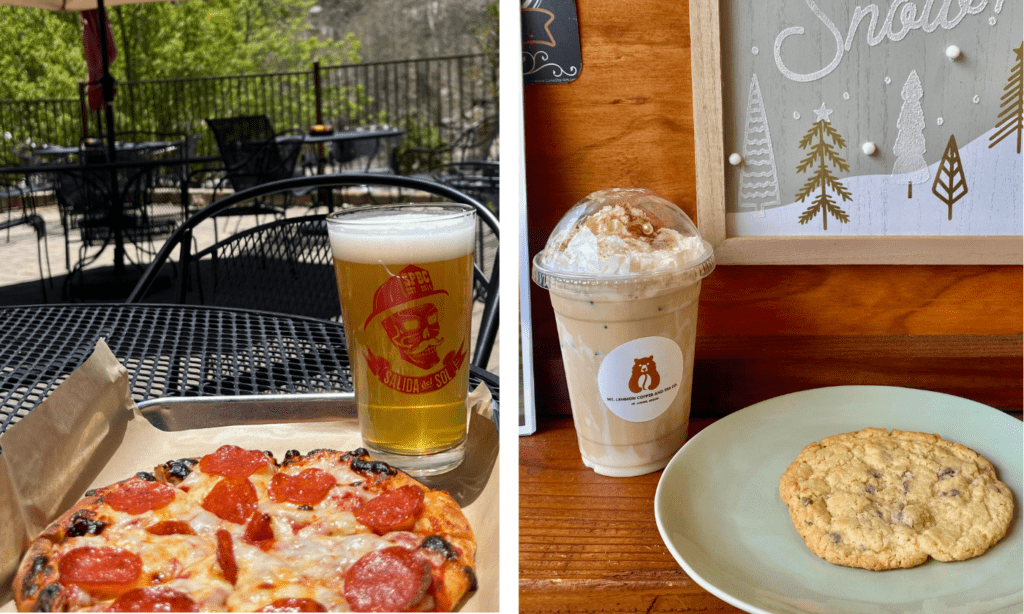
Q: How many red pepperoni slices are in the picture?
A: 12